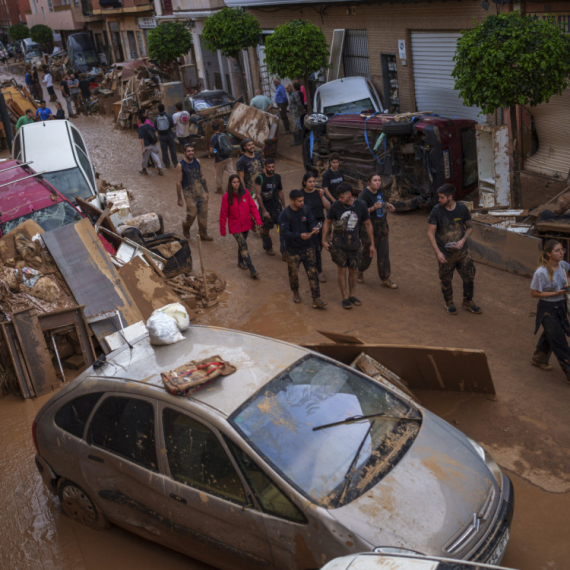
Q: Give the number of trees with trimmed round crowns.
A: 6